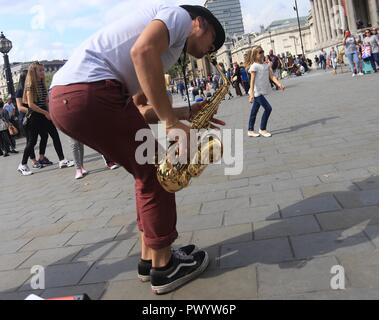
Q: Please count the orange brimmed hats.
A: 0